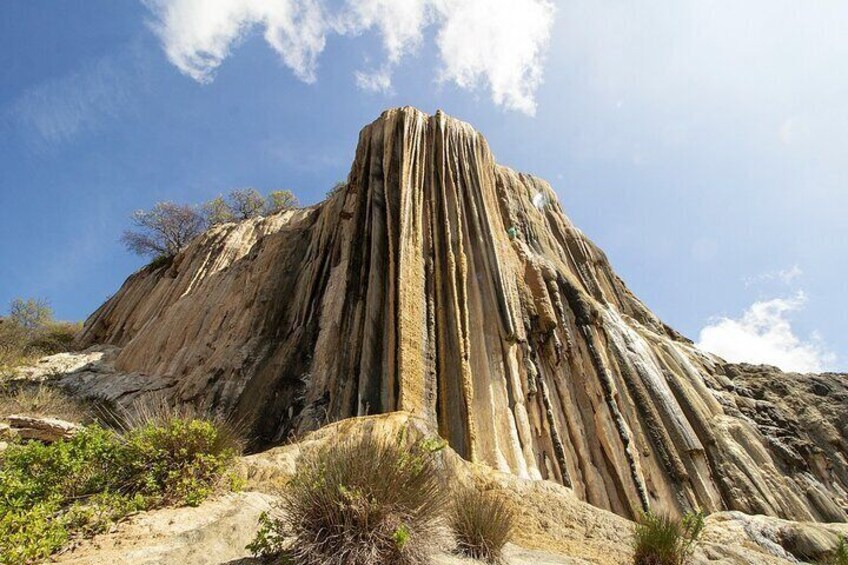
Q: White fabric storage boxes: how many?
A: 0